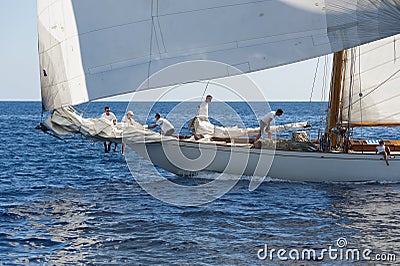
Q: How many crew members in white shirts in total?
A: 6